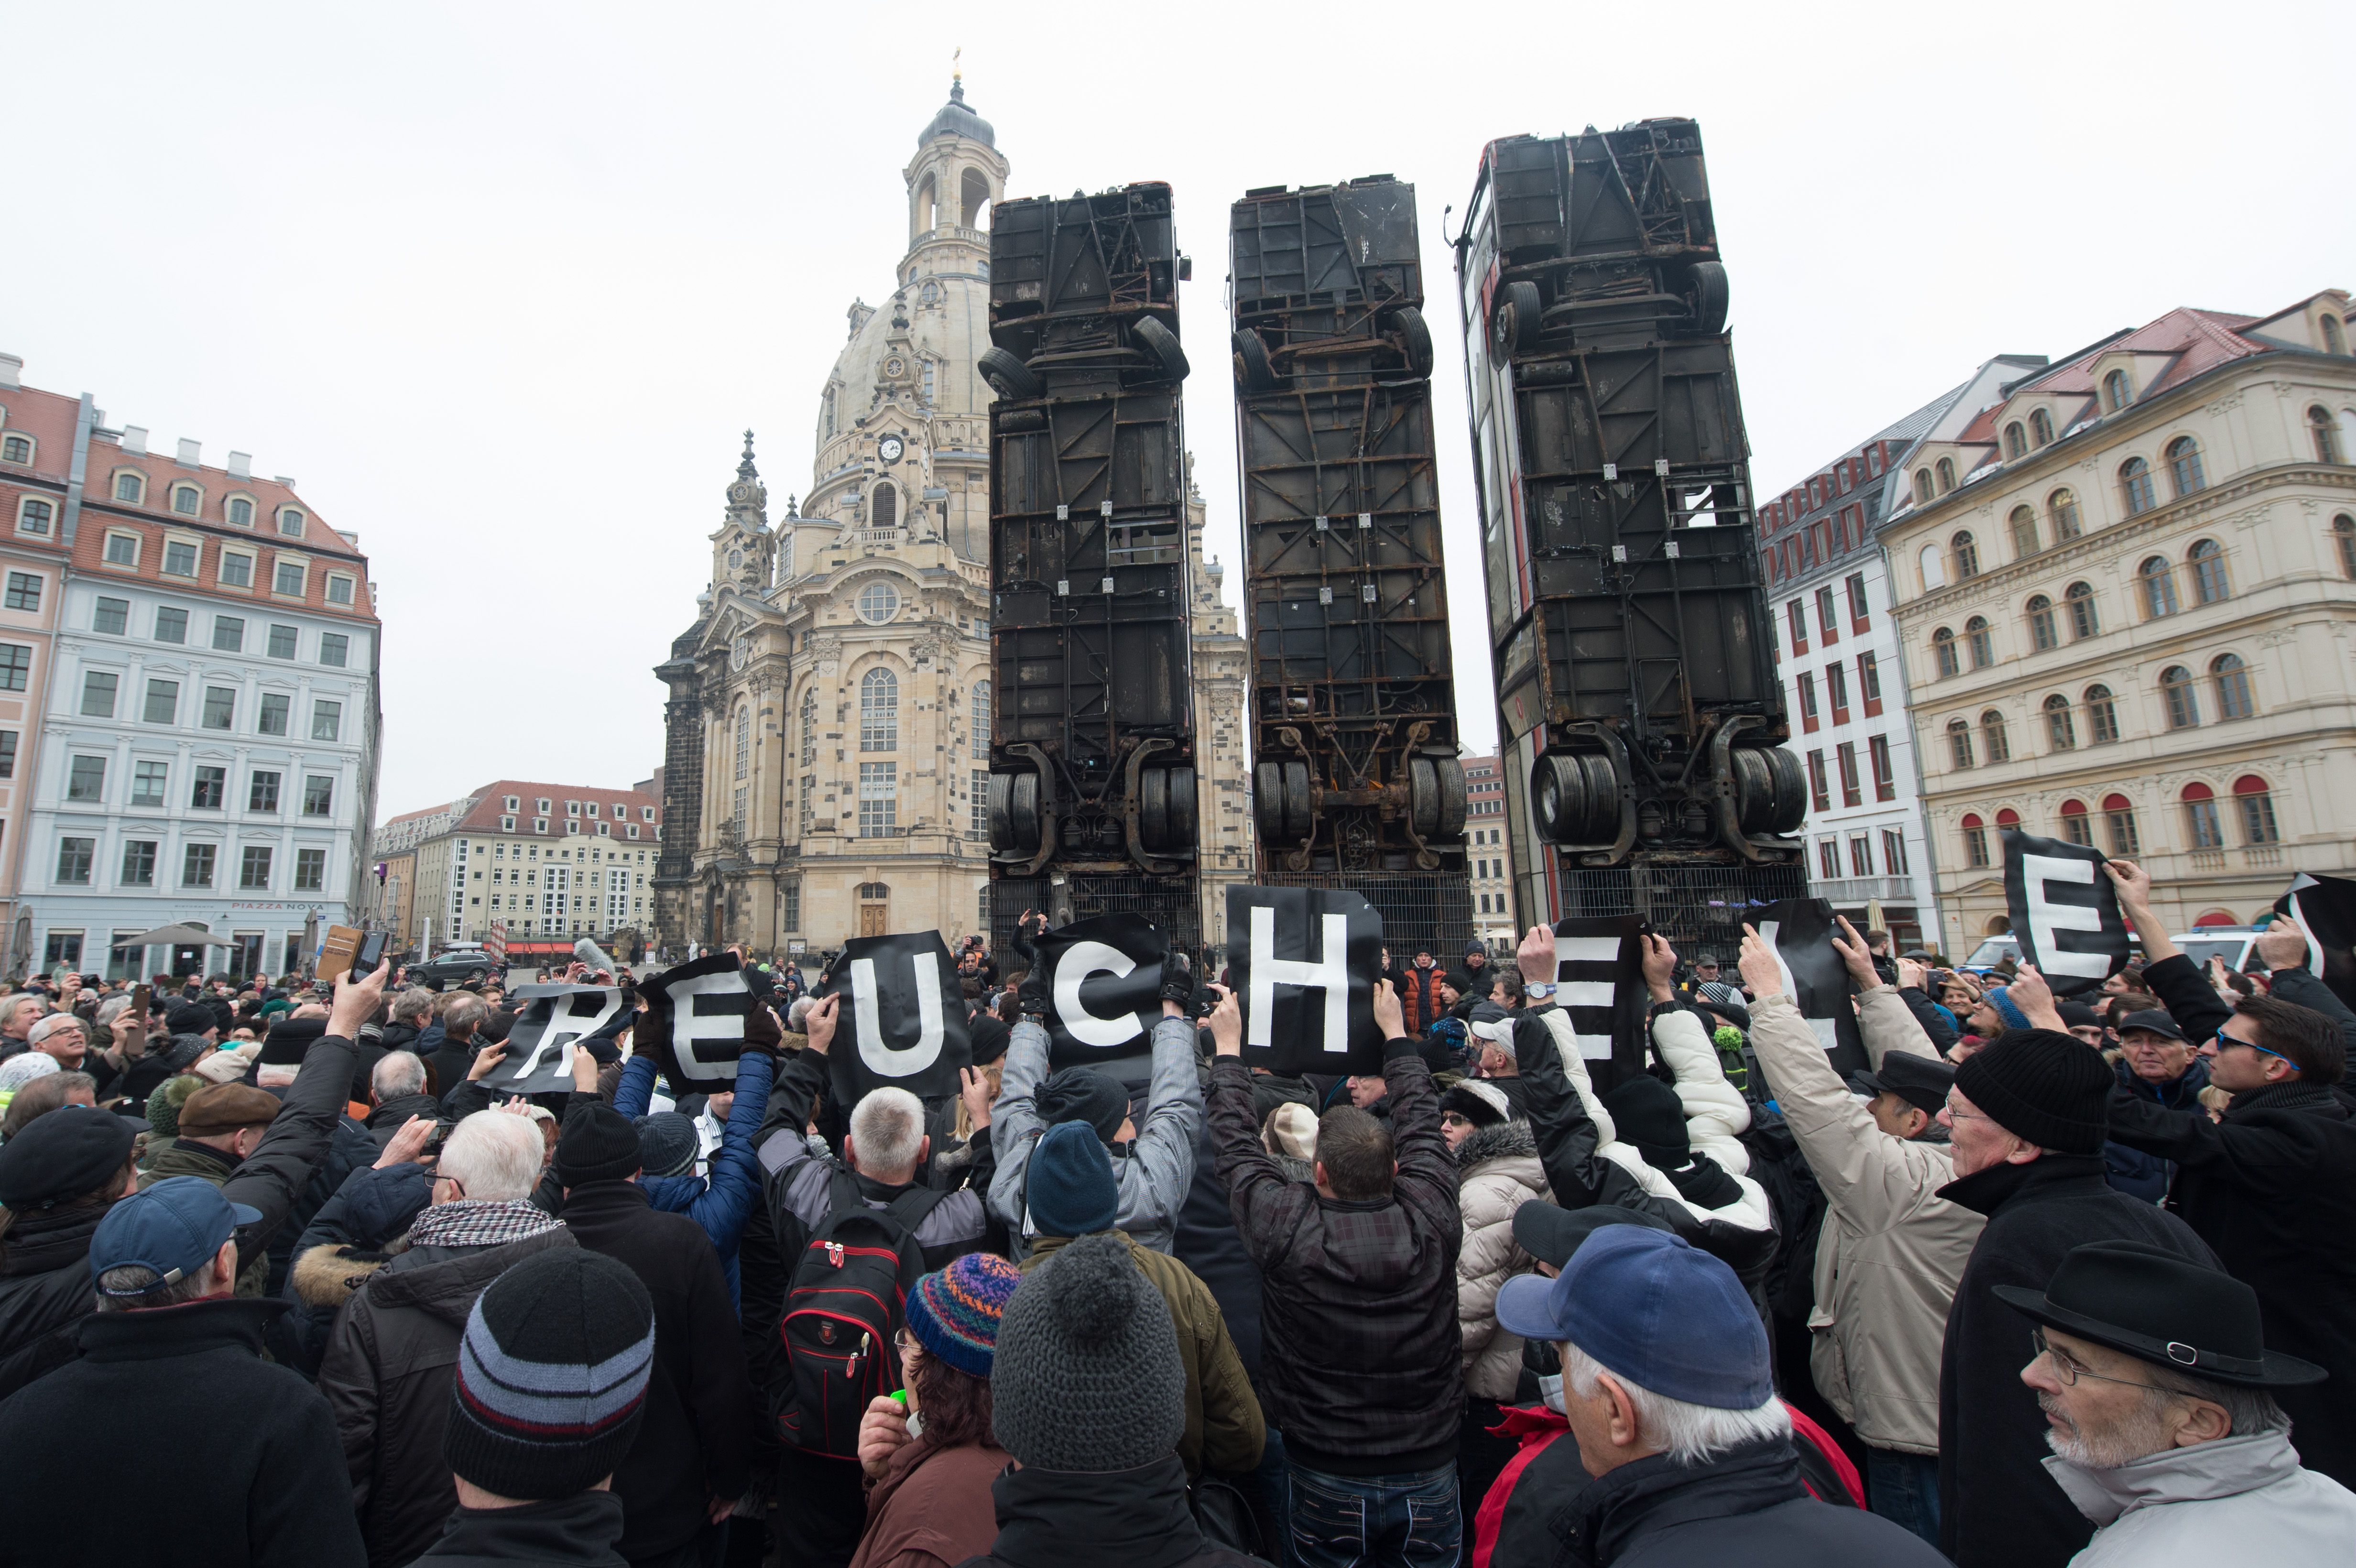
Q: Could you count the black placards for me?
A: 9